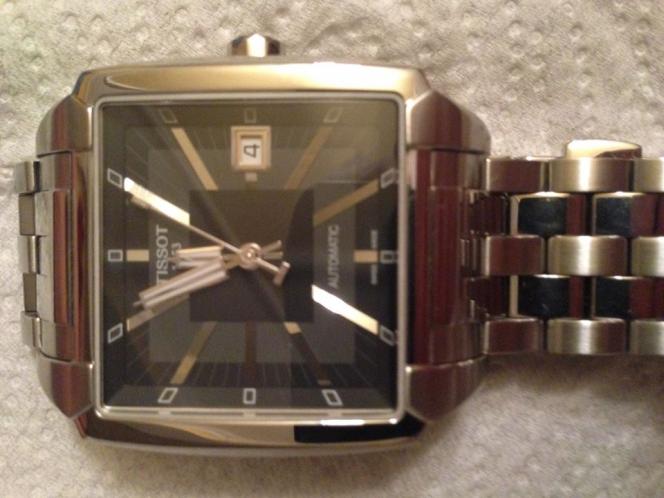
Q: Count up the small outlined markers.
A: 12